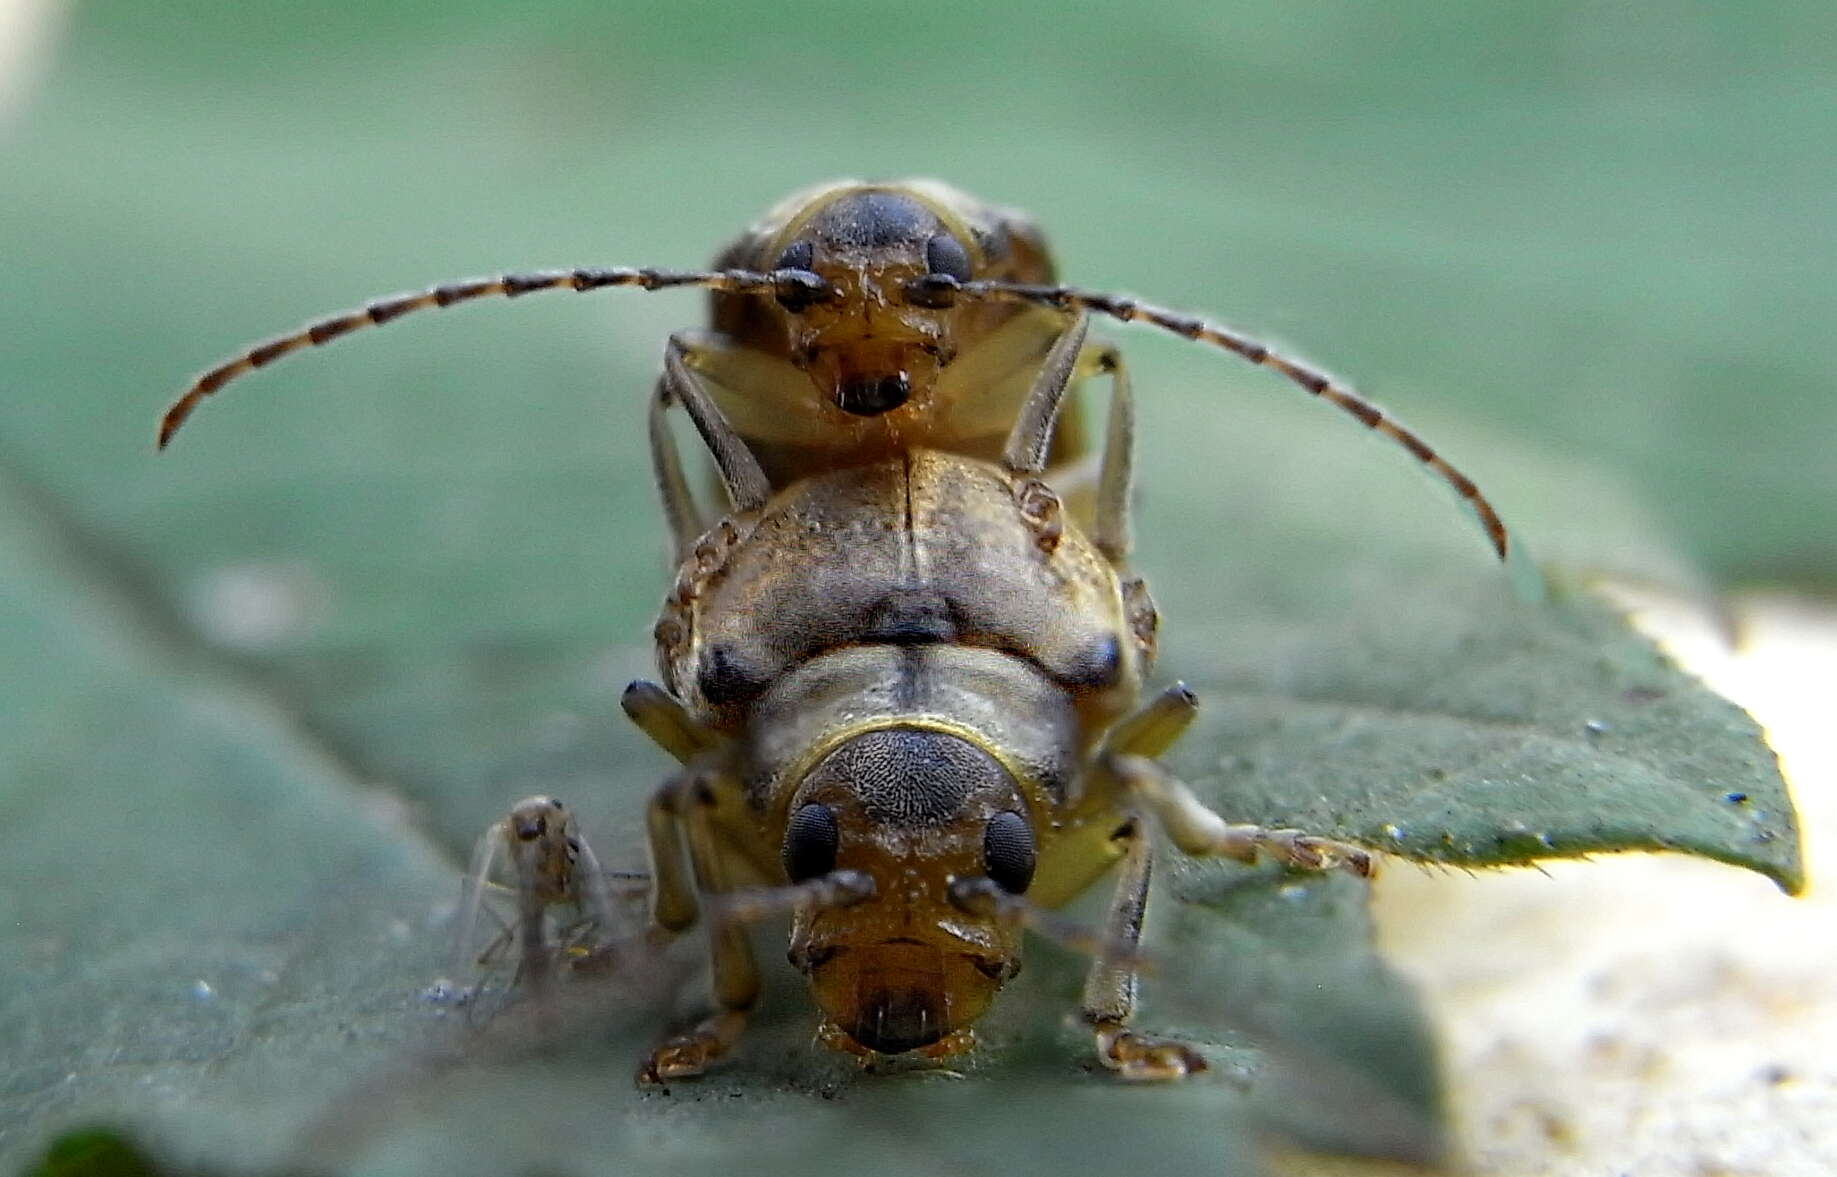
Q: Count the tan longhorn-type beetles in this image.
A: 2